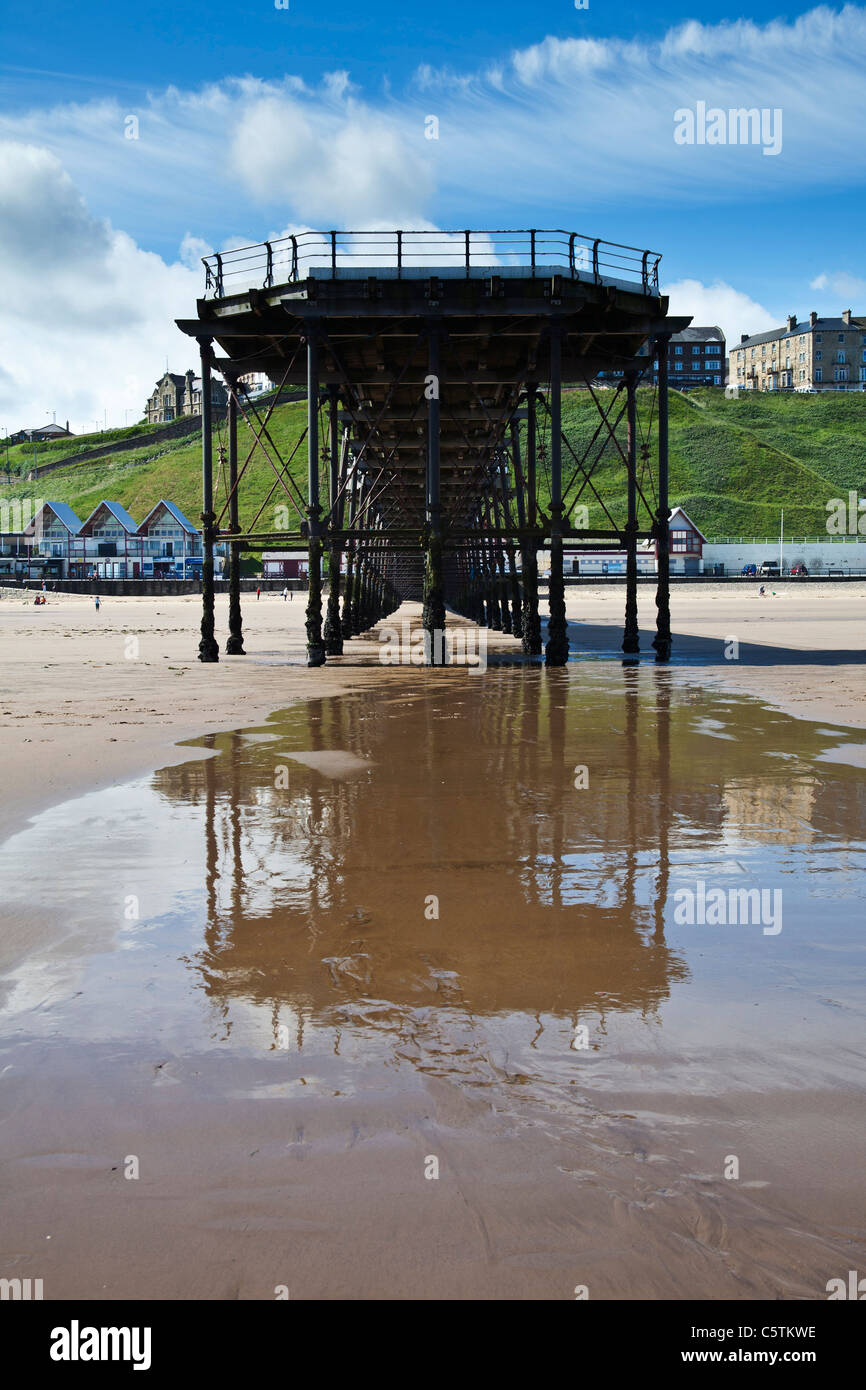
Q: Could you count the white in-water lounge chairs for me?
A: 0